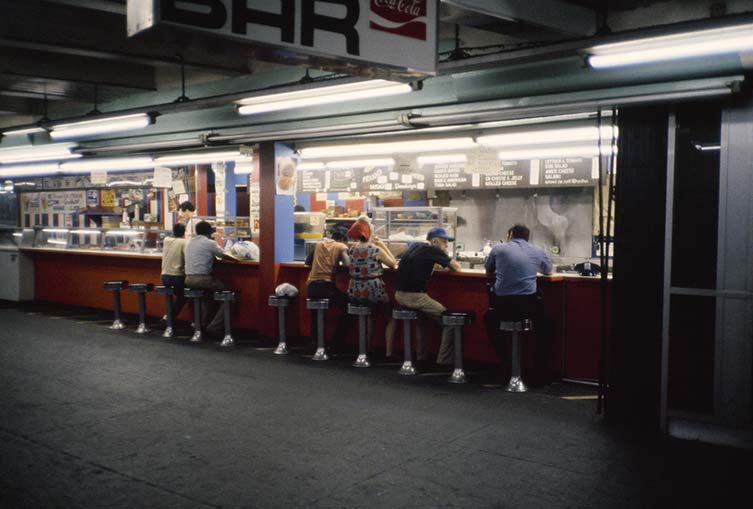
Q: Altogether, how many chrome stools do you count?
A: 11